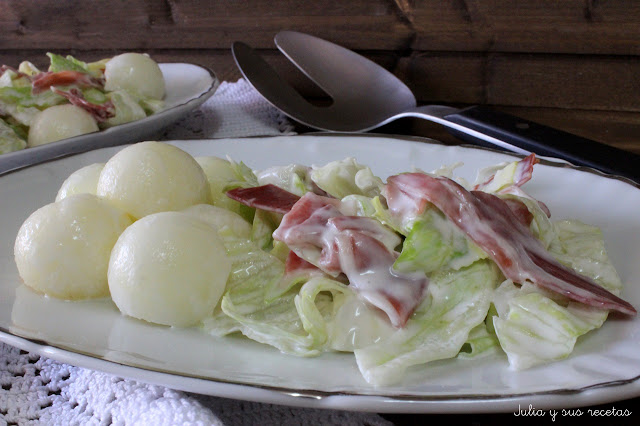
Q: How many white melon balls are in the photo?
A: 8